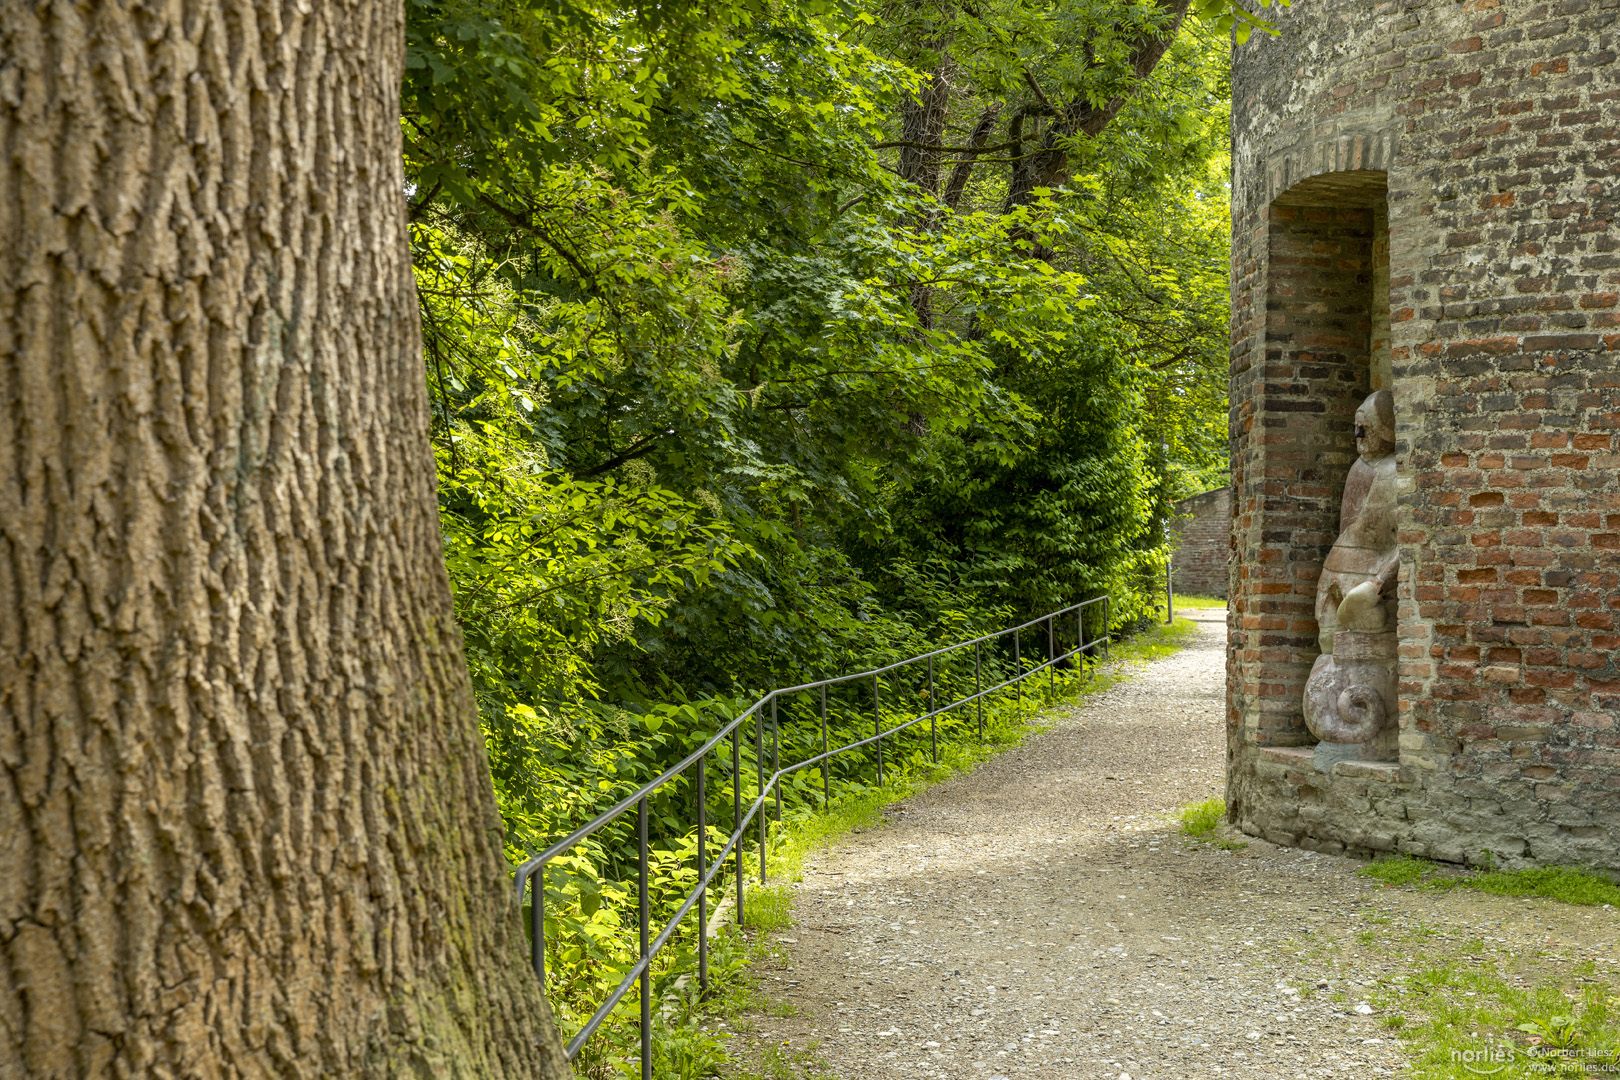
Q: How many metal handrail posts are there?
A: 14